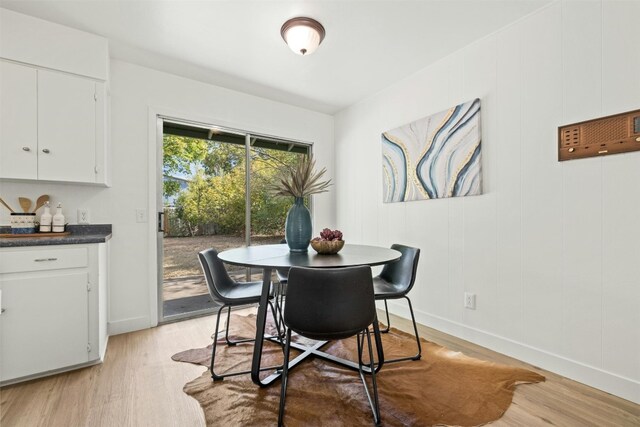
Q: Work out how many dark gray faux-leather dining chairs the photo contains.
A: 4